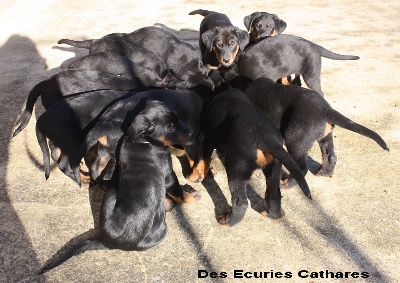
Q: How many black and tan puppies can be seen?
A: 12